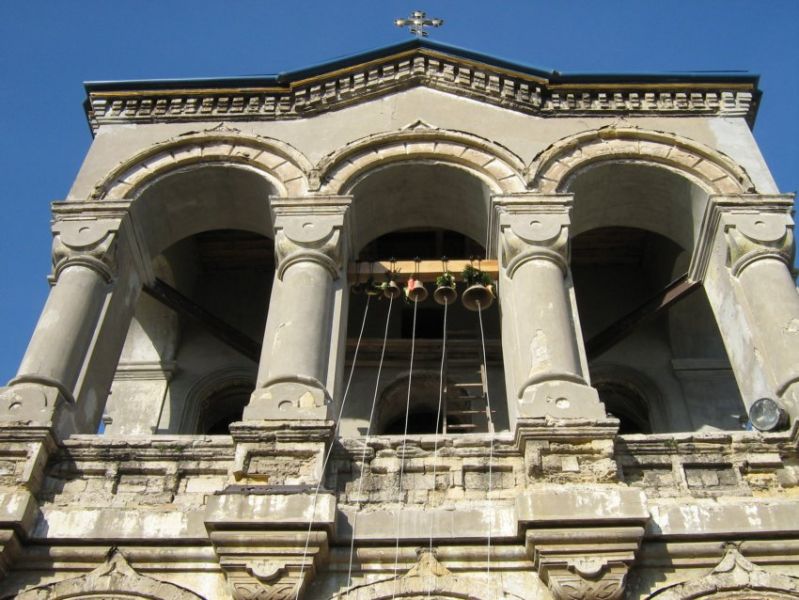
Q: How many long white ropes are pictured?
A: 5